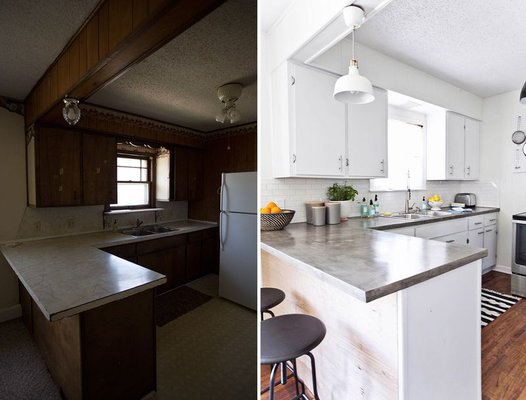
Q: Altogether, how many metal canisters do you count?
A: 3